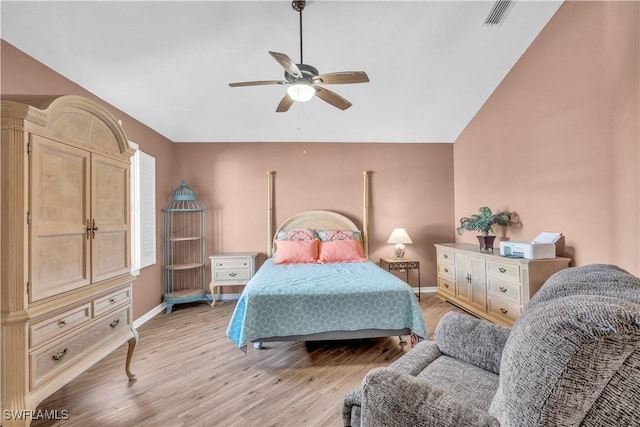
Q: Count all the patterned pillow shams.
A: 2